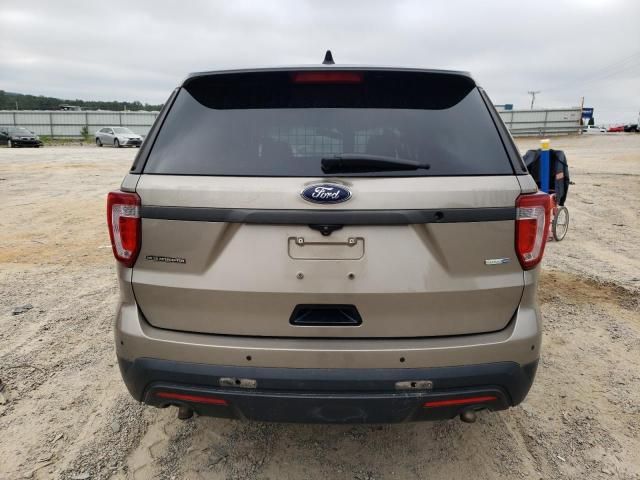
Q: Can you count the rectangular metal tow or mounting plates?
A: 2